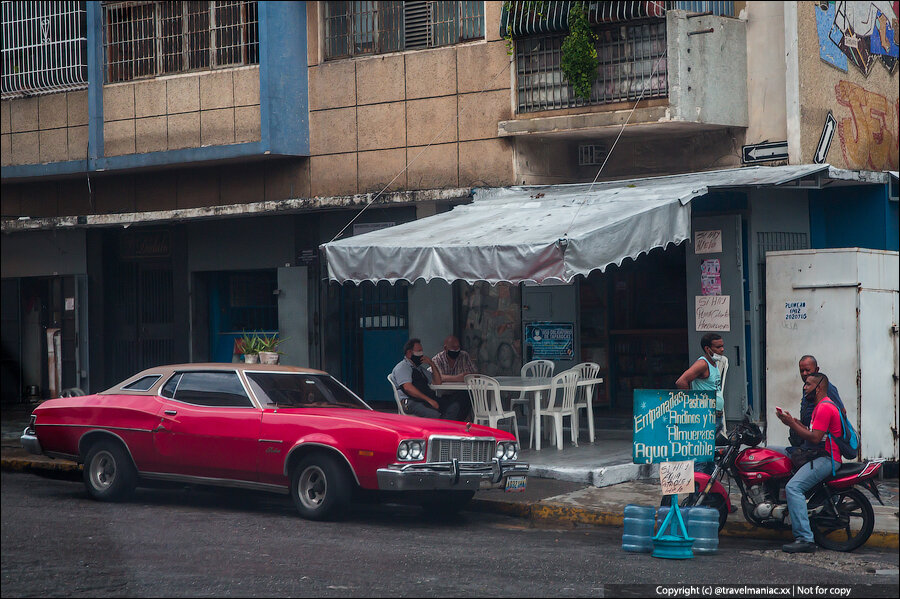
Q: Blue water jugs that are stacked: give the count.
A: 3